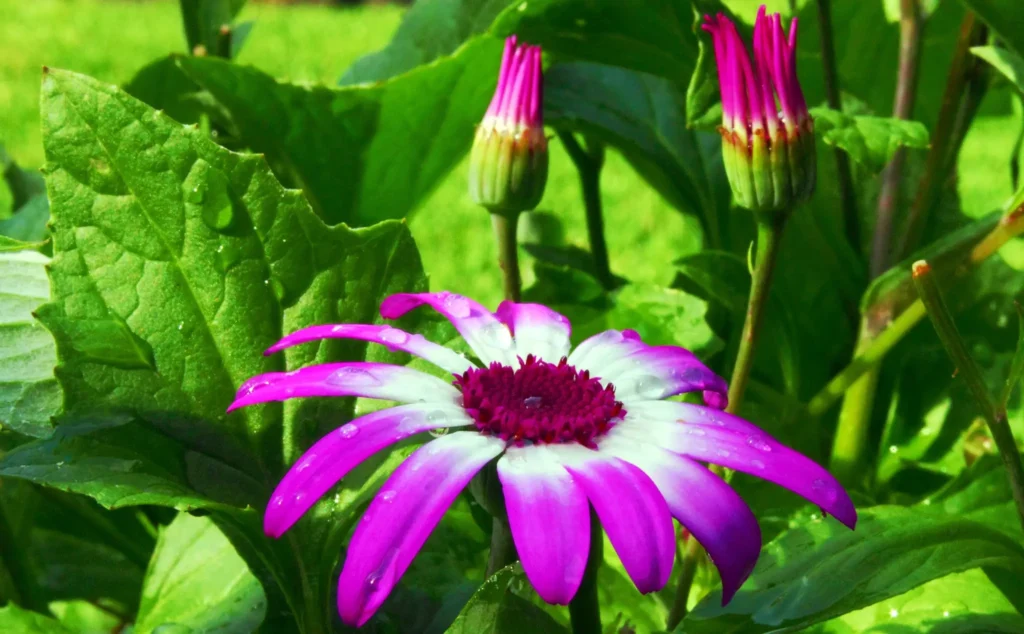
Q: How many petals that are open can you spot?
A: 12